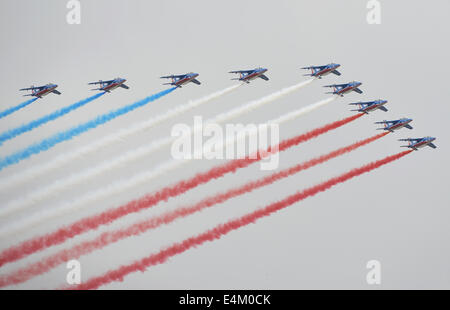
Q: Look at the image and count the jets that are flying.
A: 9